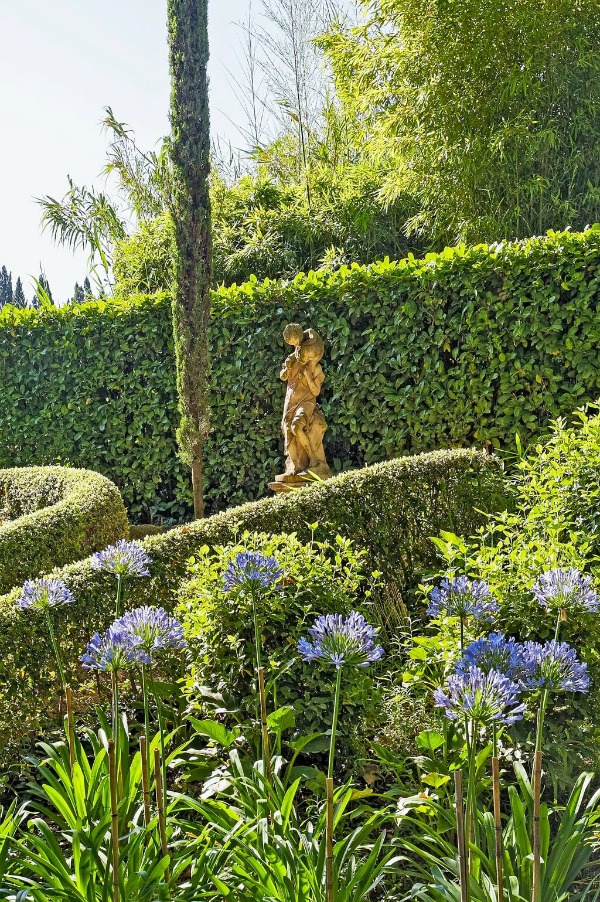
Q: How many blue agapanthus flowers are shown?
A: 11